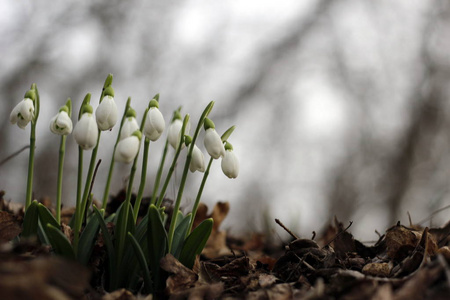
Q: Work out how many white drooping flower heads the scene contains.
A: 11